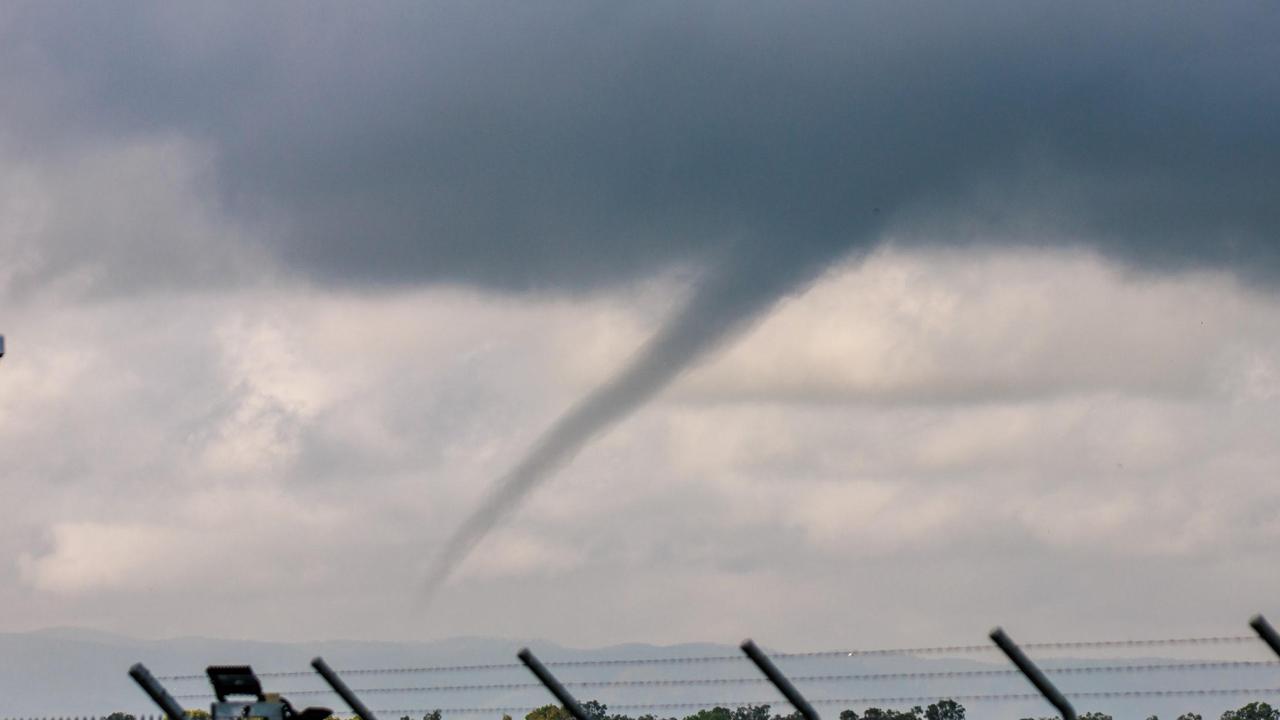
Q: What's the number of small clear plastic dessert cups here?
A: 0